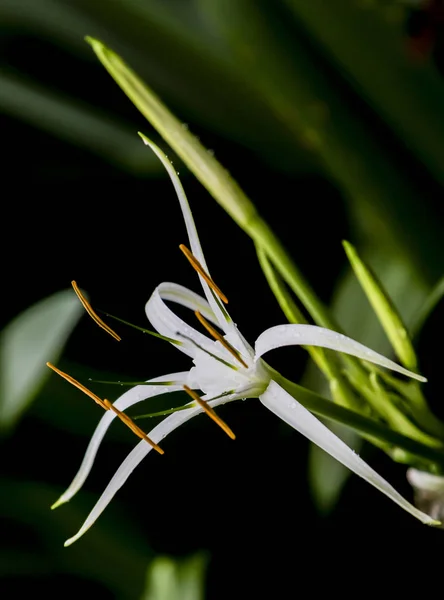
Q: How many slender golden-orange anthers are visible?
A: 6